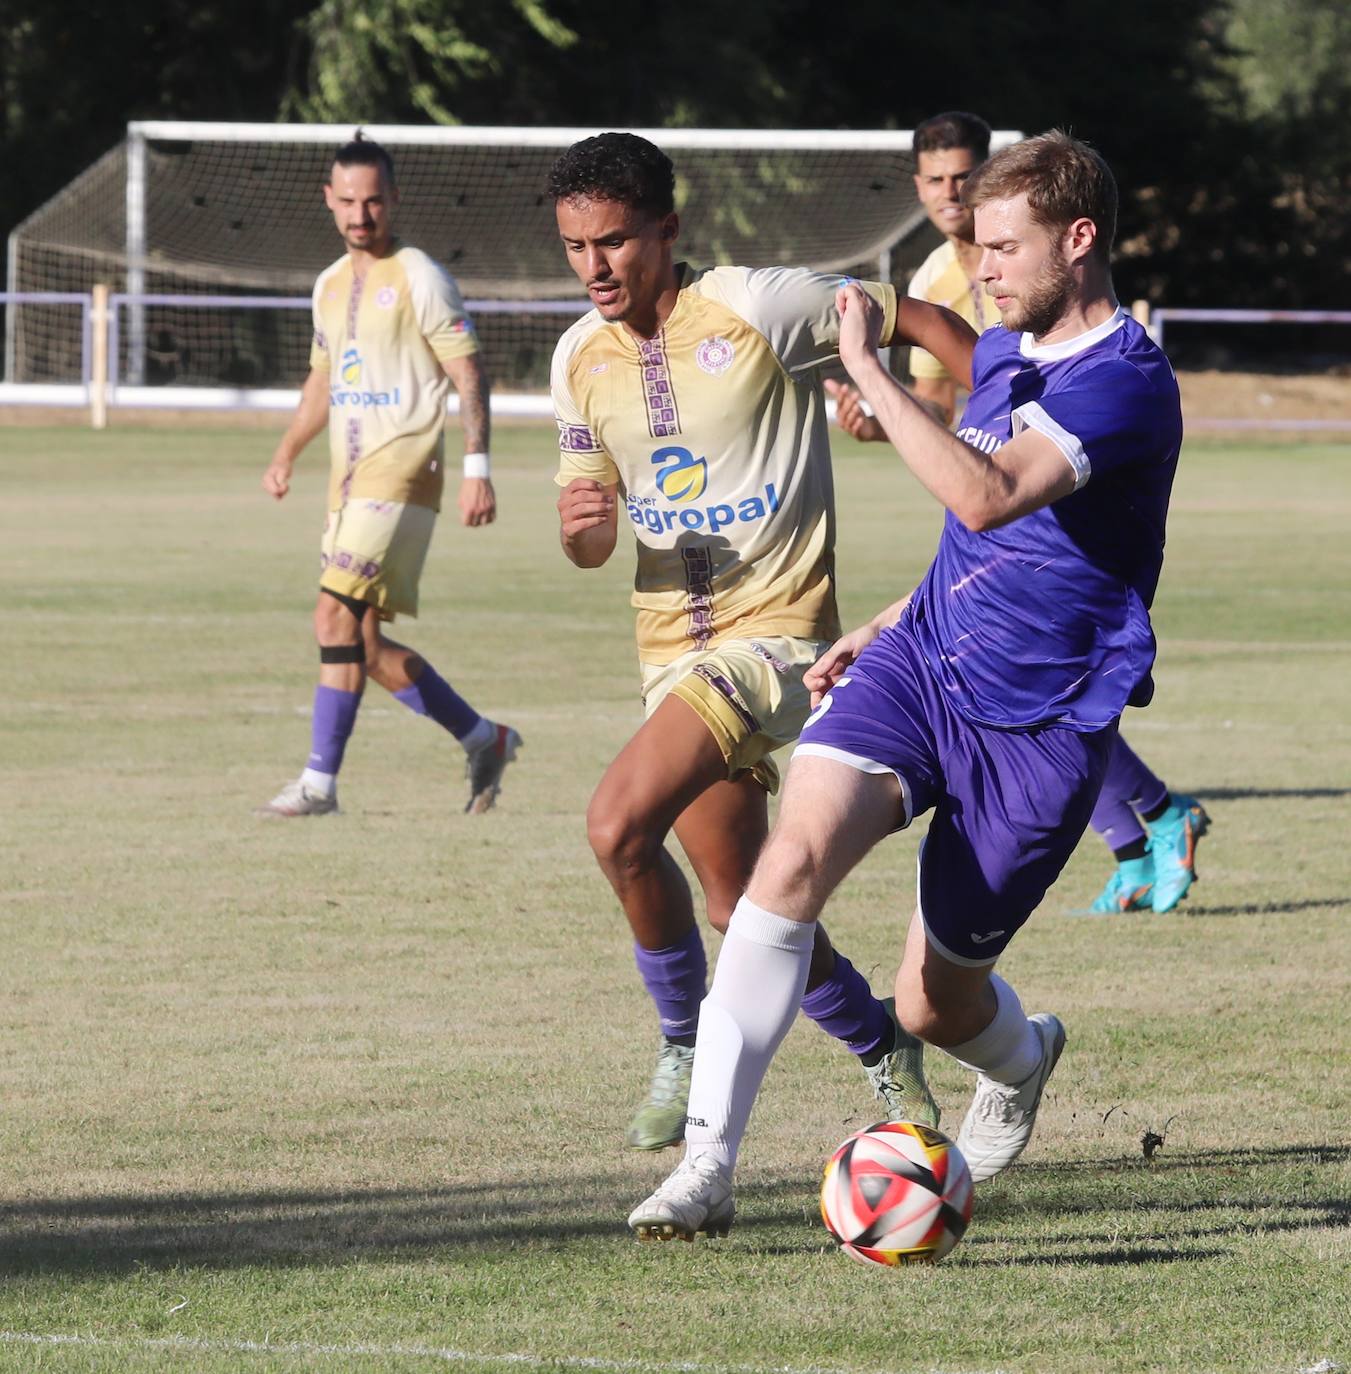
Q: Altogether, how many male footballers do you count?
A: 4